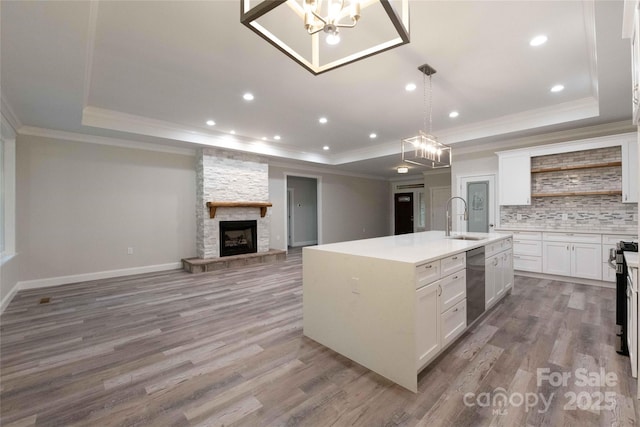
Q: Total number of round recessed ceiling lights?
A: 12